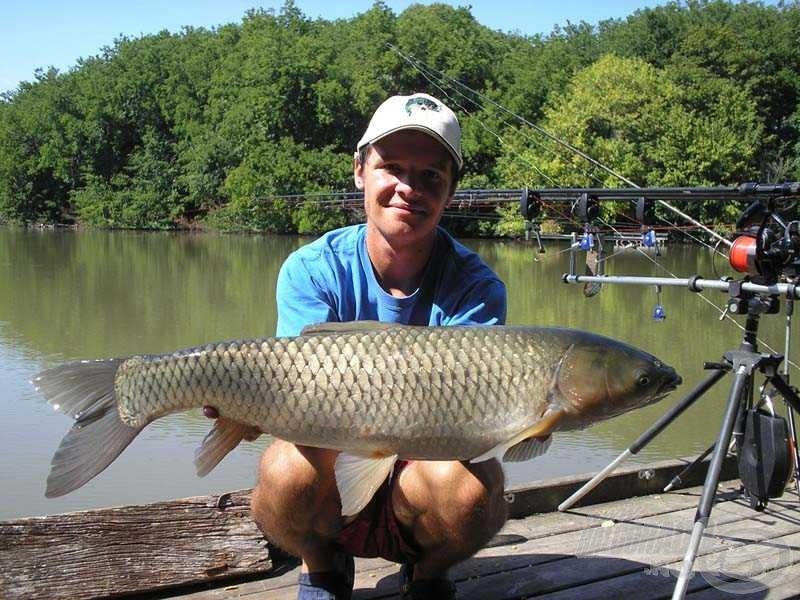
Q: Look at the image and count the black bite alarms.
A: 3